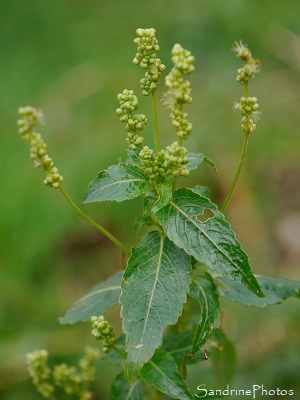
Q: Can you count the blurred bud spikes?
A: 3